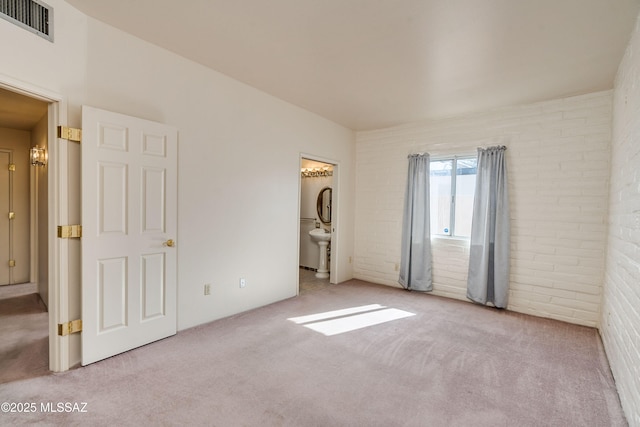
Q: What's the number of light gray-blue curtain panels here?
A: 2